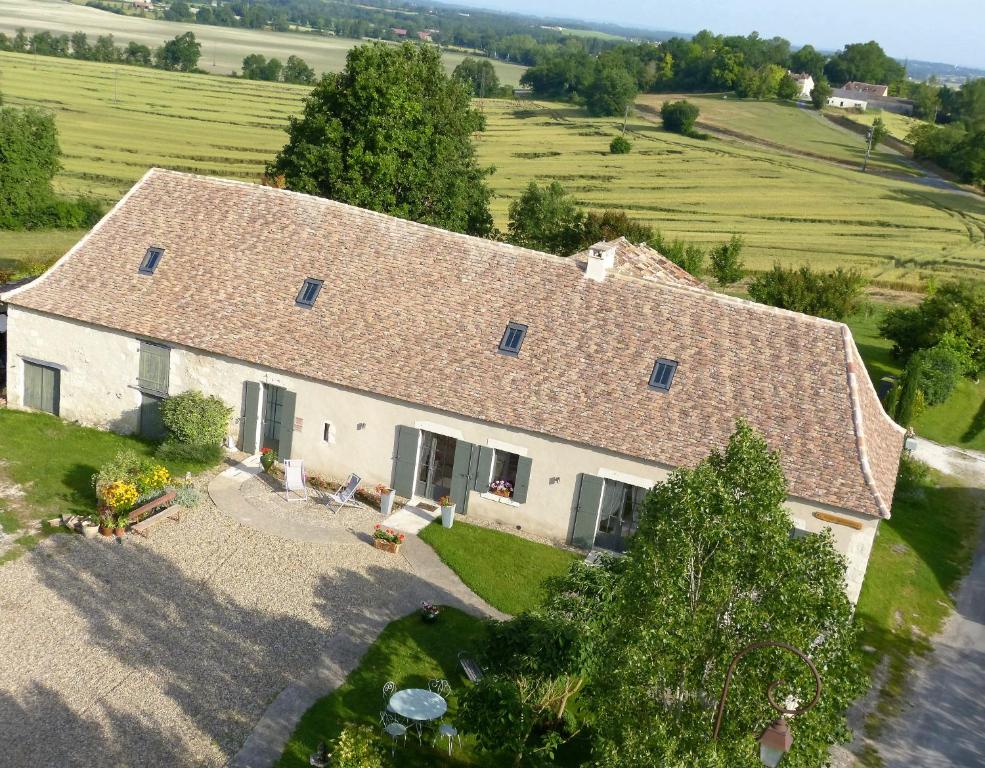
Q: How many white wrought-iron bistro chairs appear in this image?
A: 4